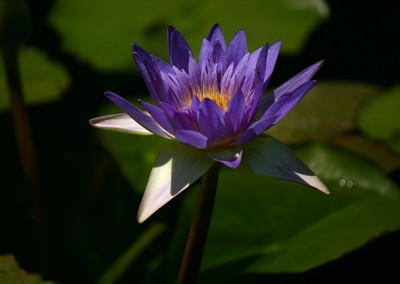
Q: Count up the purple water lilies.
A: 1